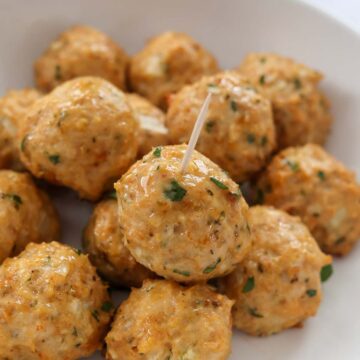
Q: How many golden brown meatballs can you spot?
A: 14